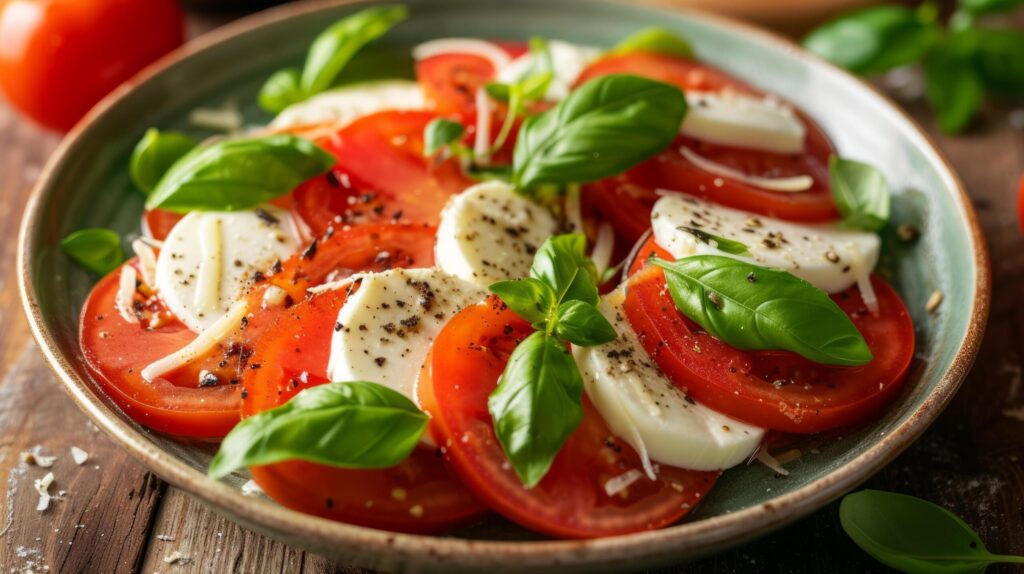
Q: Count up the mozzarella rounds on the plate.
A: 8